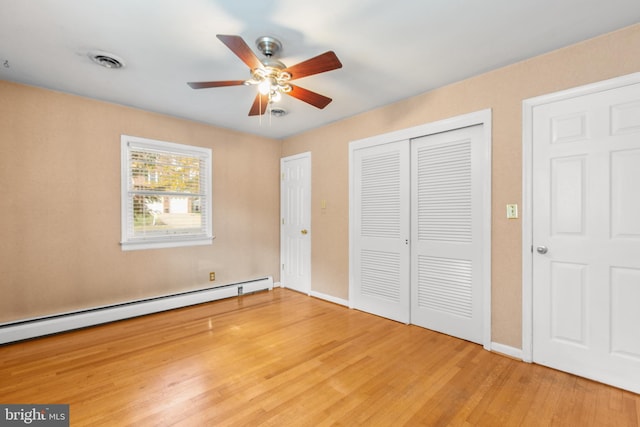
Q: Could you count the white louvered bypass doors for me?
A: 2